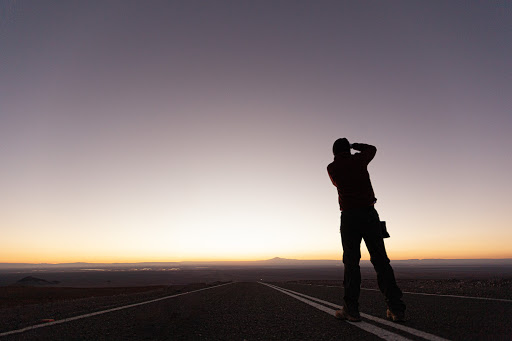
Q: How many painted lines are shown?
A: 4